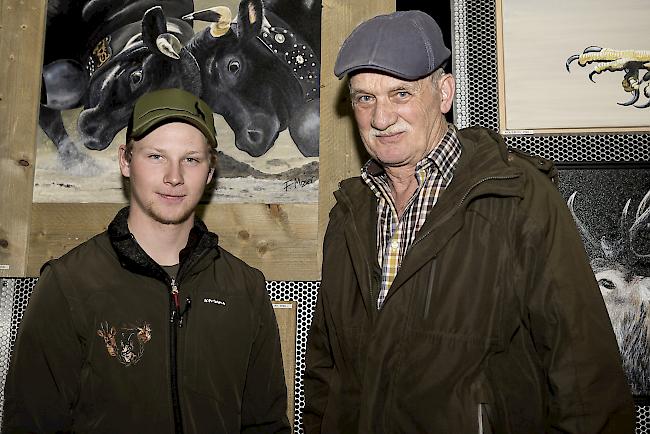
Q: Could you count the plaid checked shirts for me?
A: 1